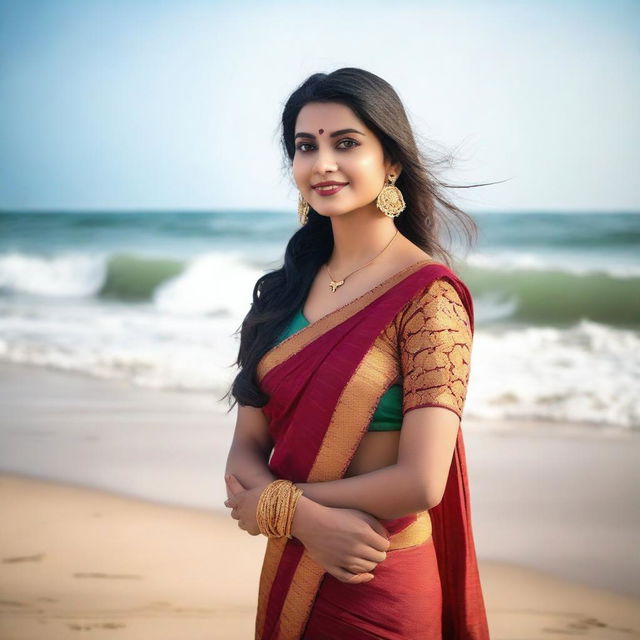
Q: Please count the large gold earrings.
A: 2